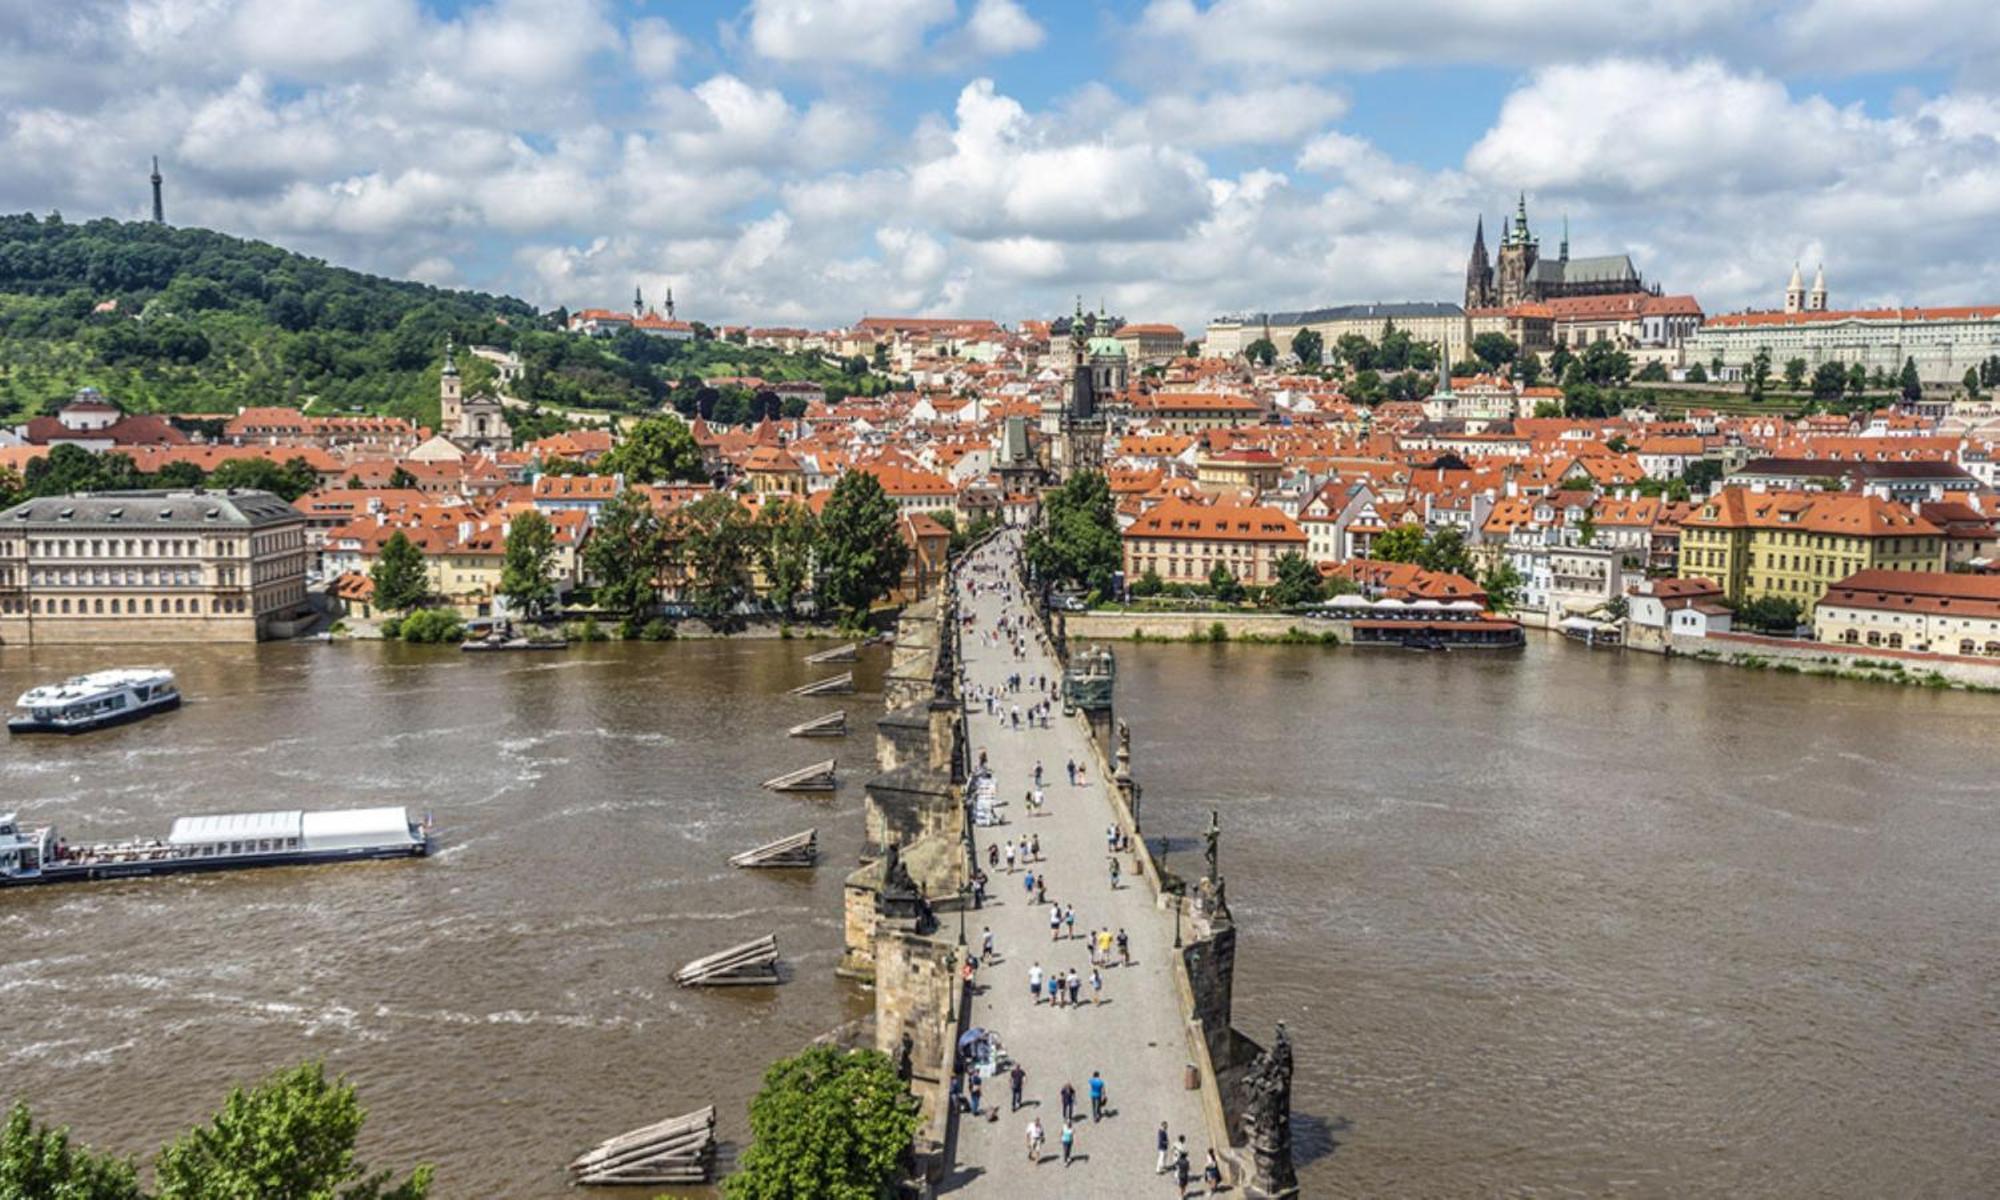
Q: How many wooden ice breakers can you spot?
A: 7